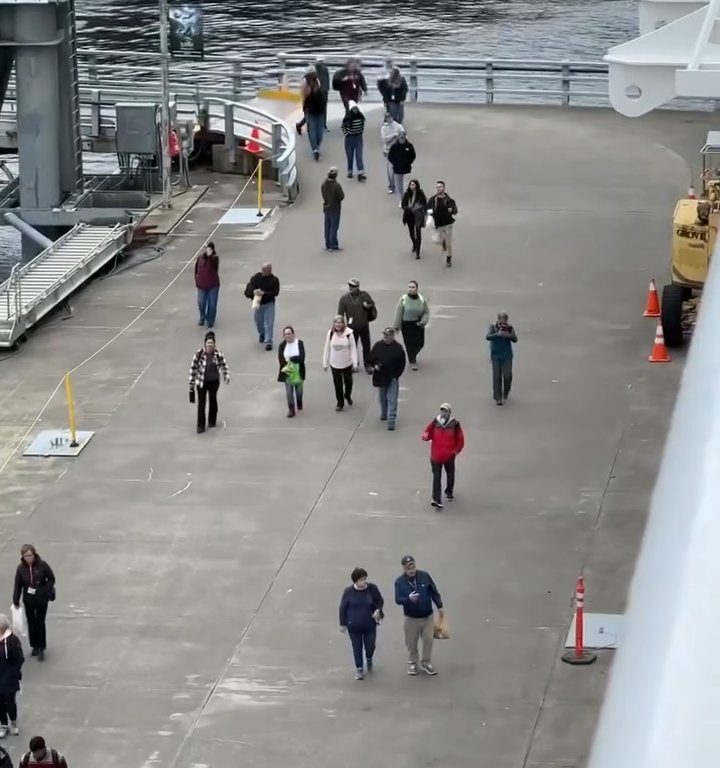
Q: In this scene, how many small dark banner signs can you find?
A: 1